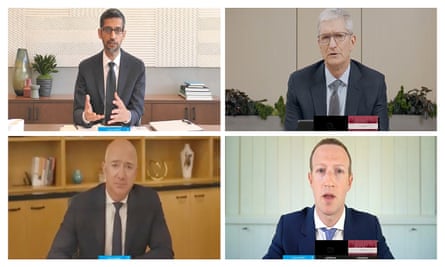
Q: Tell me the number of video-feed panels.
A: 4